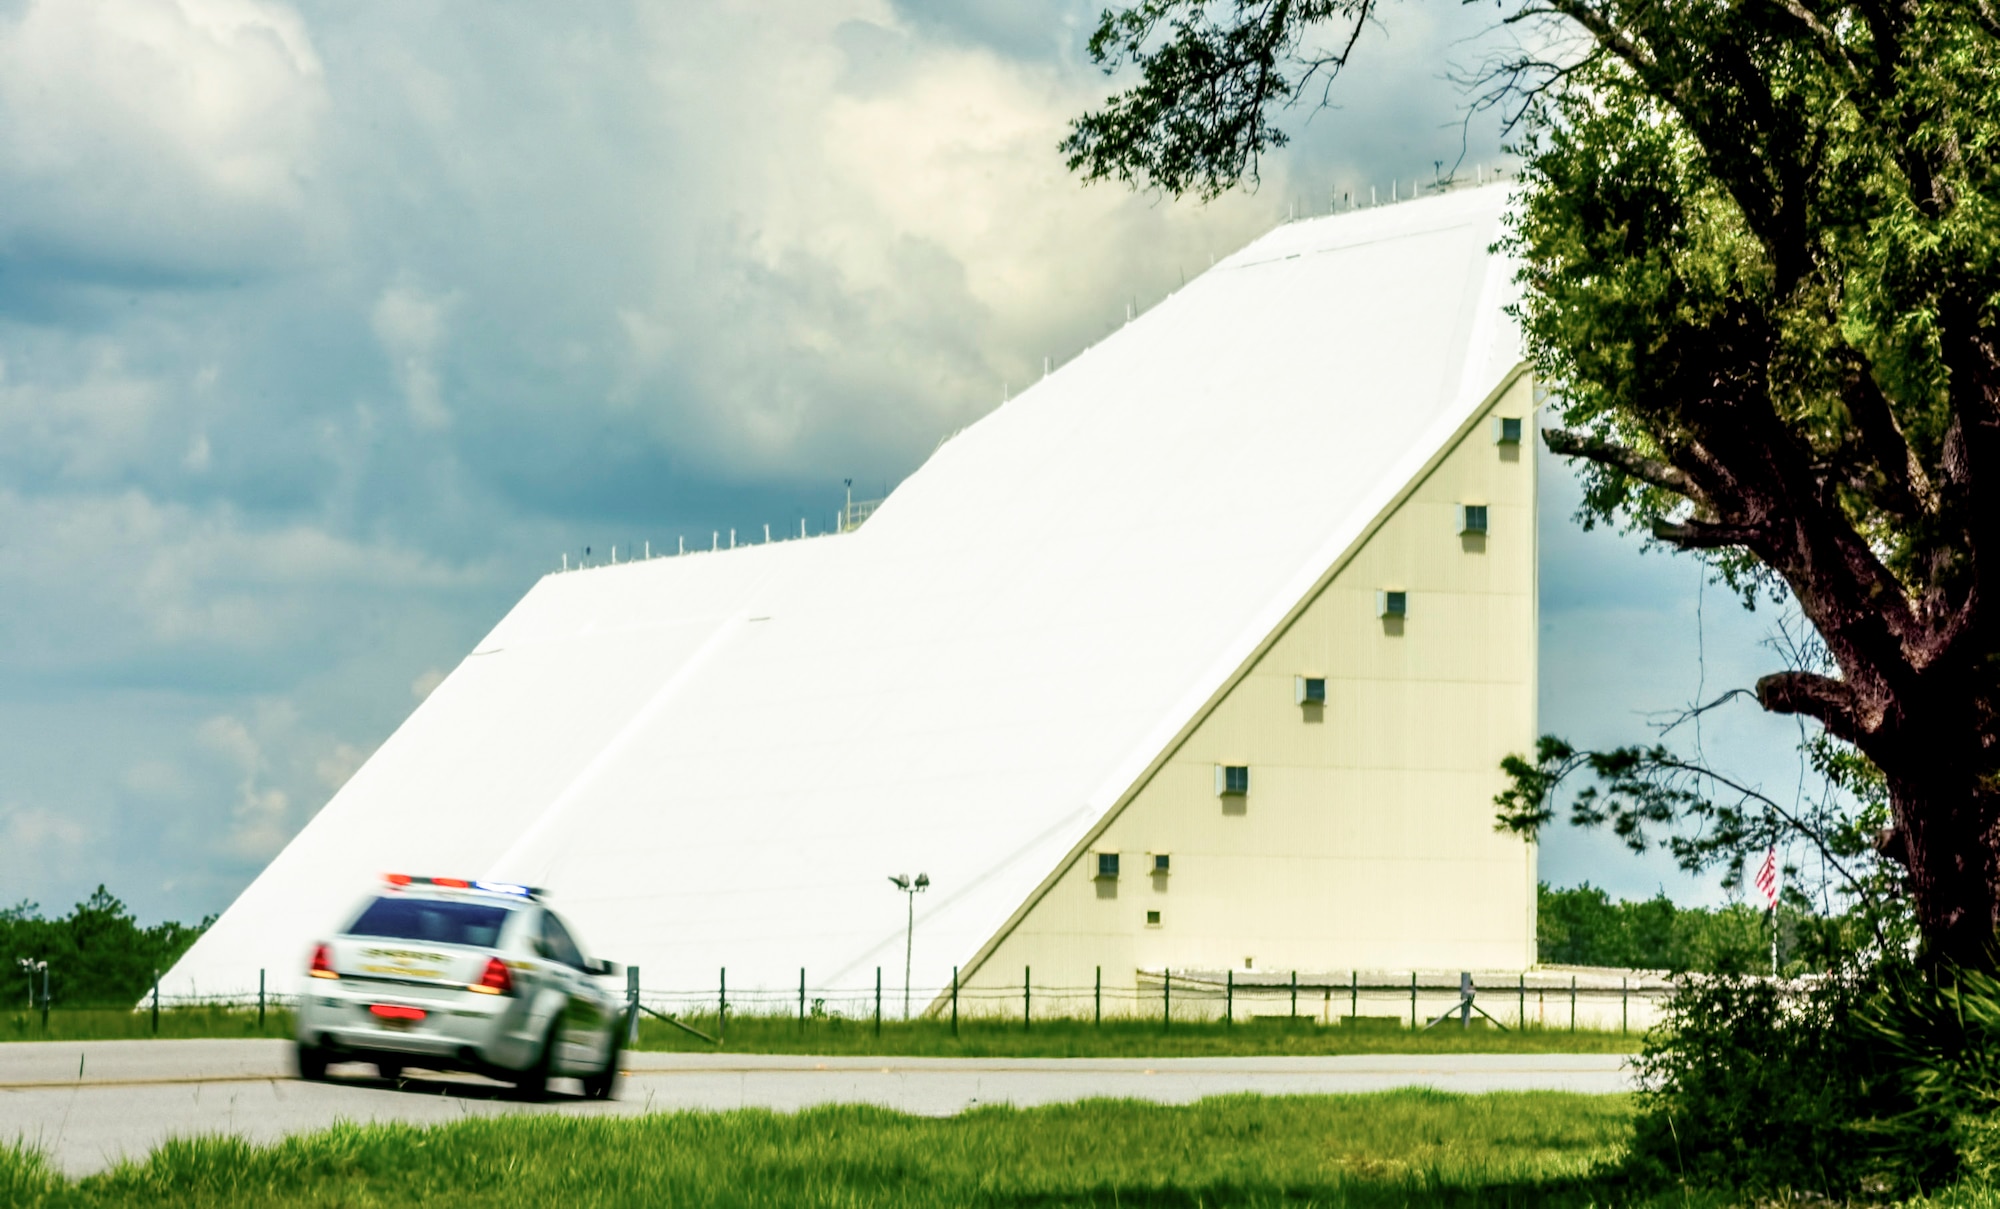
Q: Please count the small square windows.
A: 8